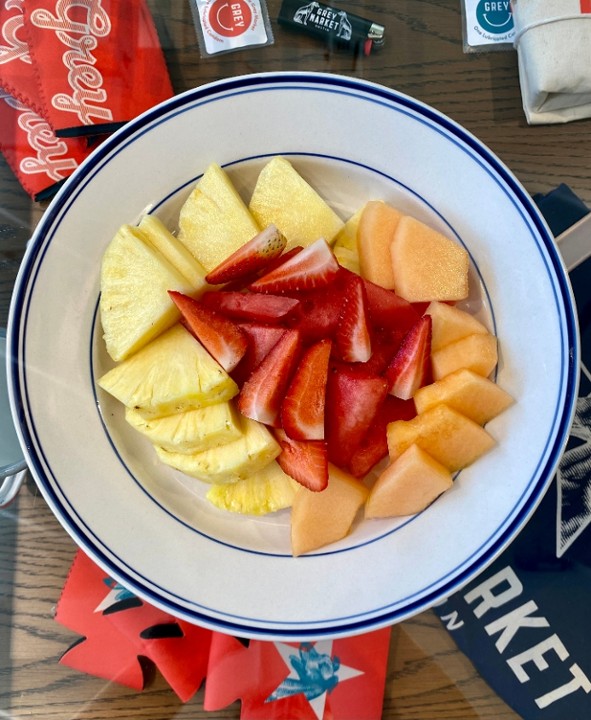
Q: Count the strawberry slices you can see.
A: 8